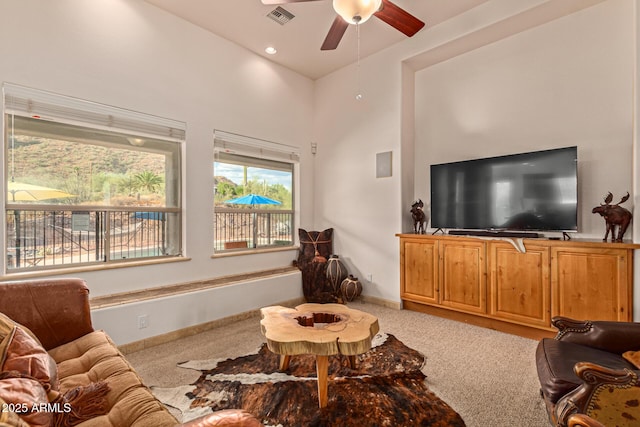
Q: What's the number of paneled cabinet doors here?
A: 4